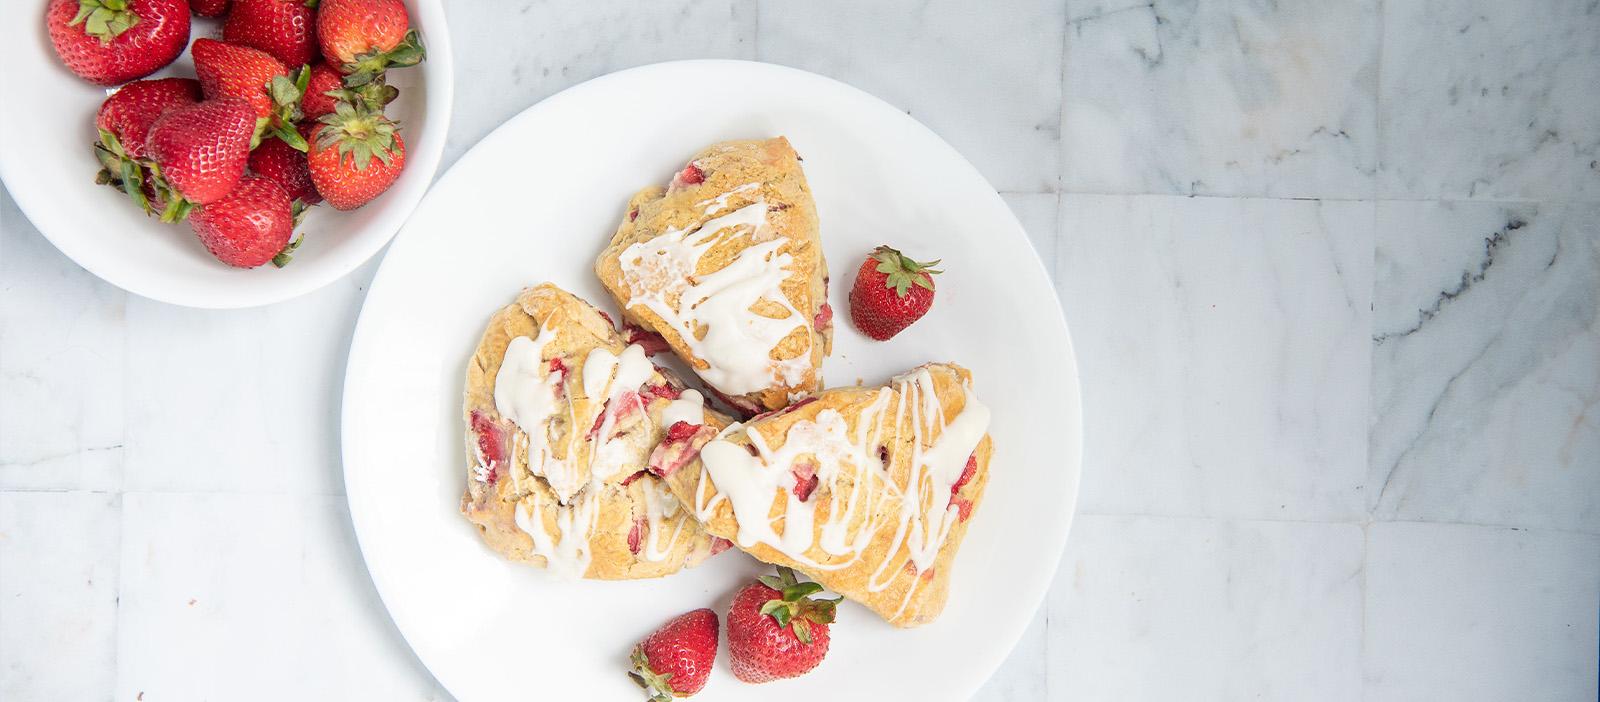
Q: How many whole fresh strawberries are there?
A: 14